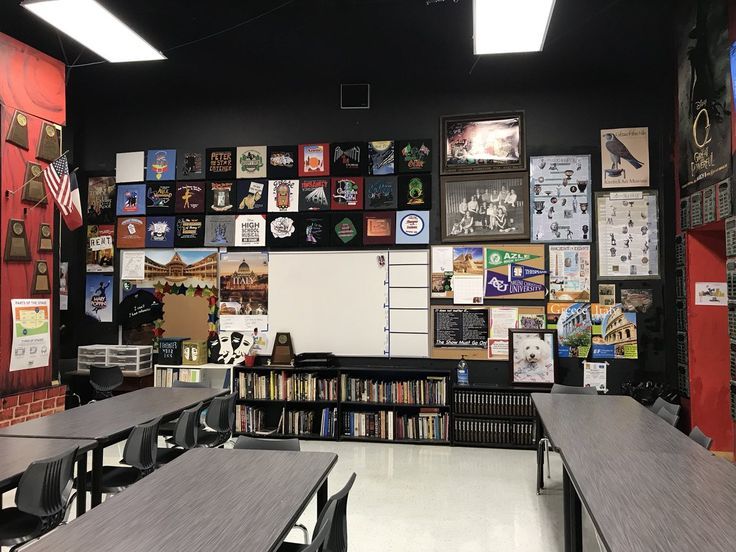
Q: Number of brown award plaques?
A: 7